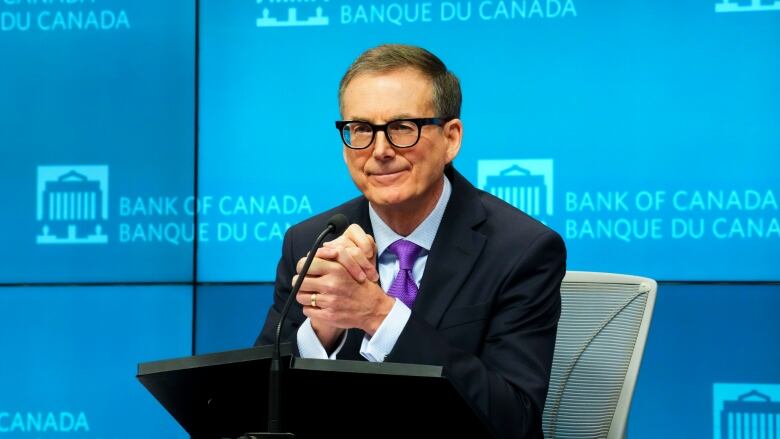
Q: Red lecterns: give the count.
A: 0